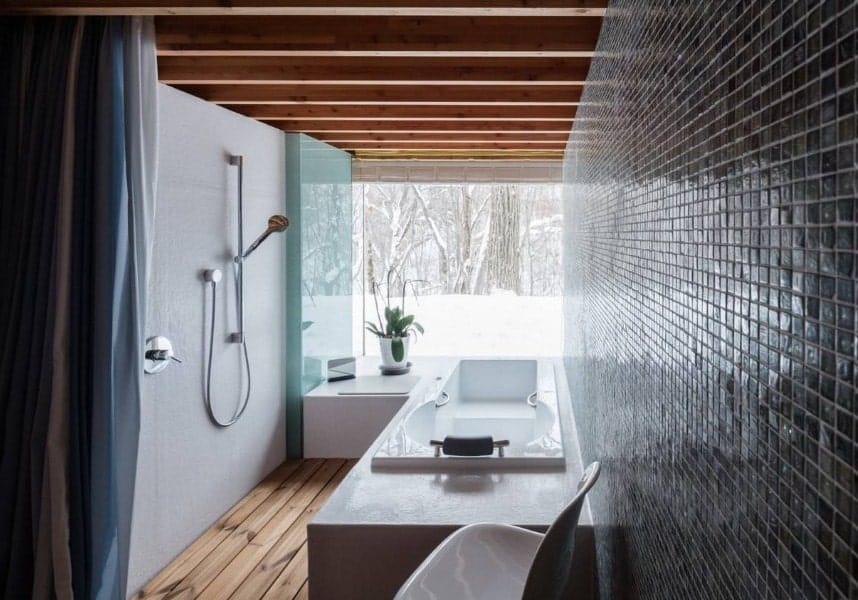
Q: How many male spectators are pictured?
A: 0